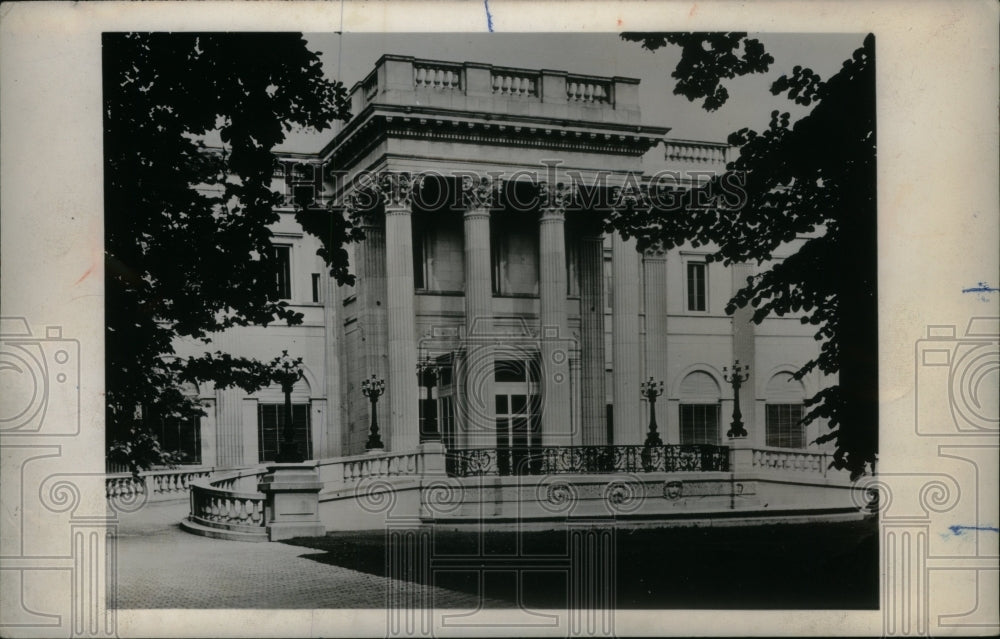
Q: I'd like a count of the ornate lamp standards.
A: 5